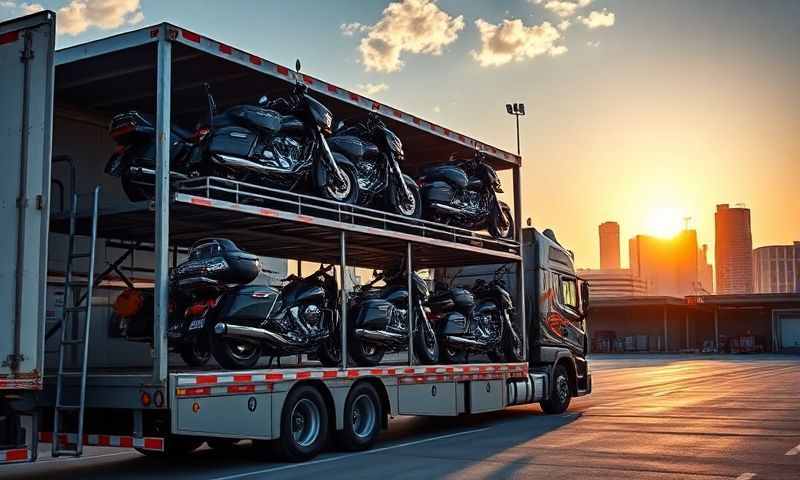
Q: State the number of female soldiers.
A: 0